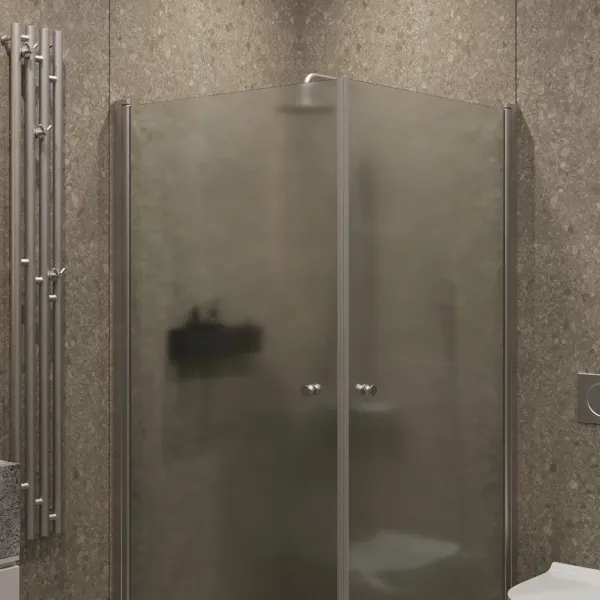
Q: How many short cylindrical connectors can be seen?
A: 9